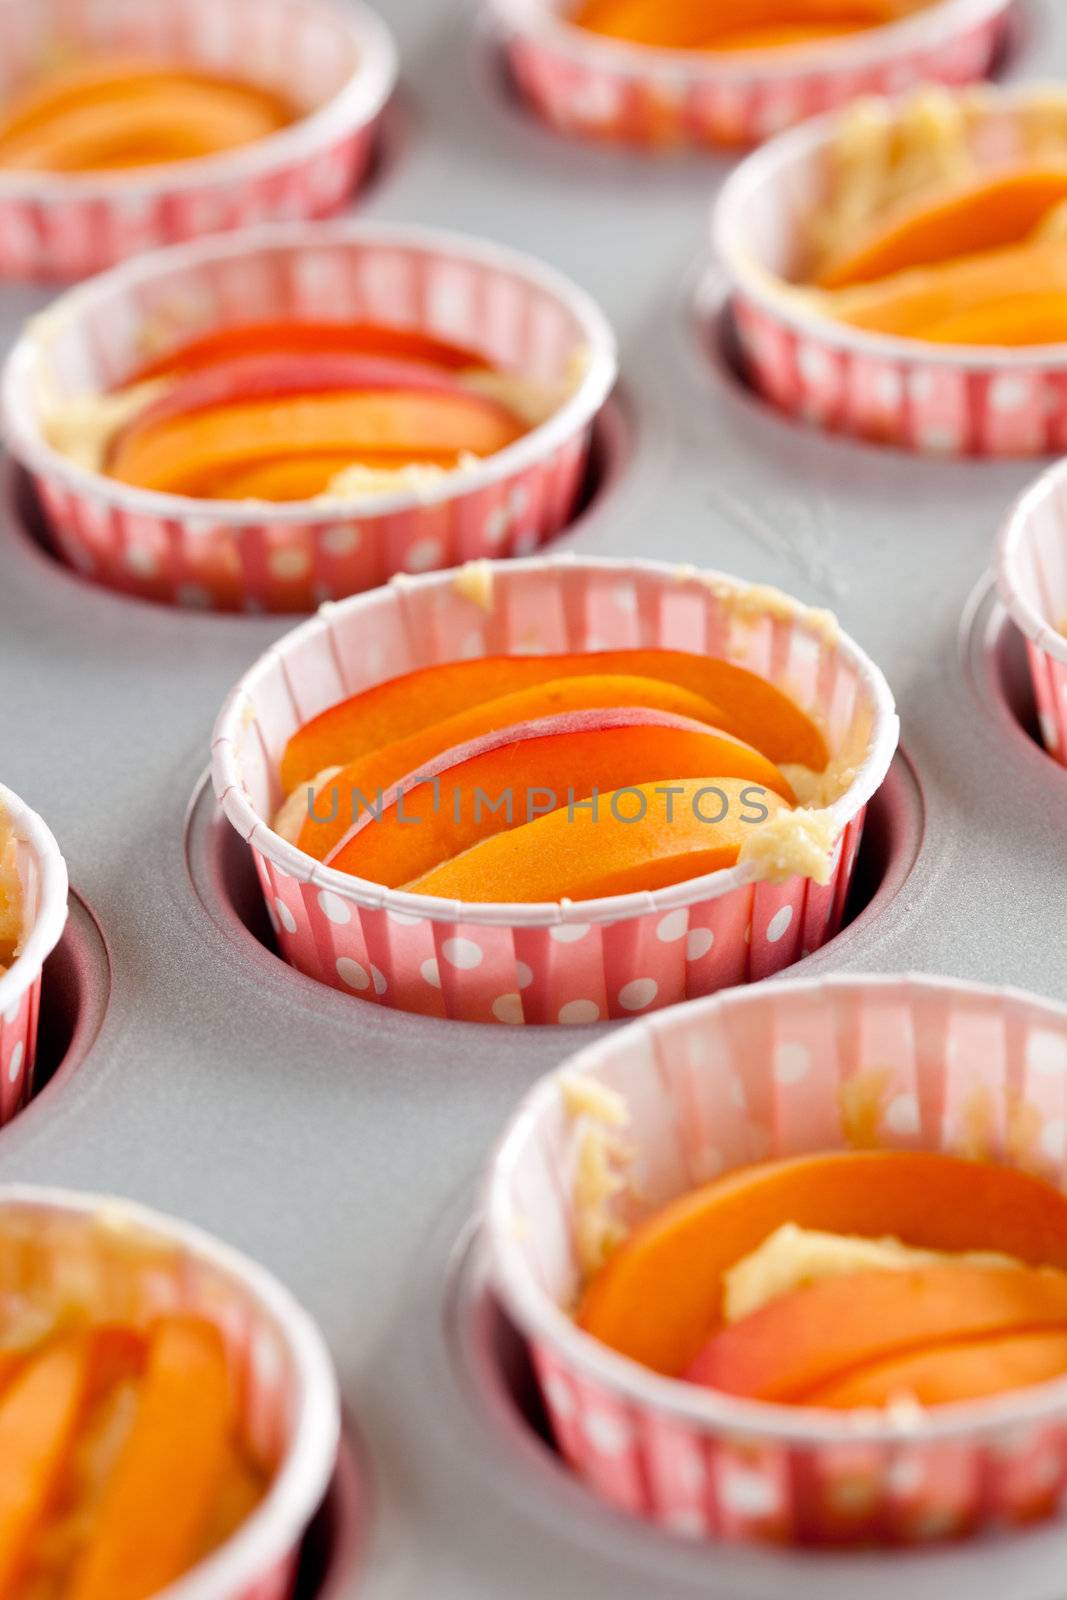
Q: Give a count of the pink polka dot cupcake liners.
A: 9